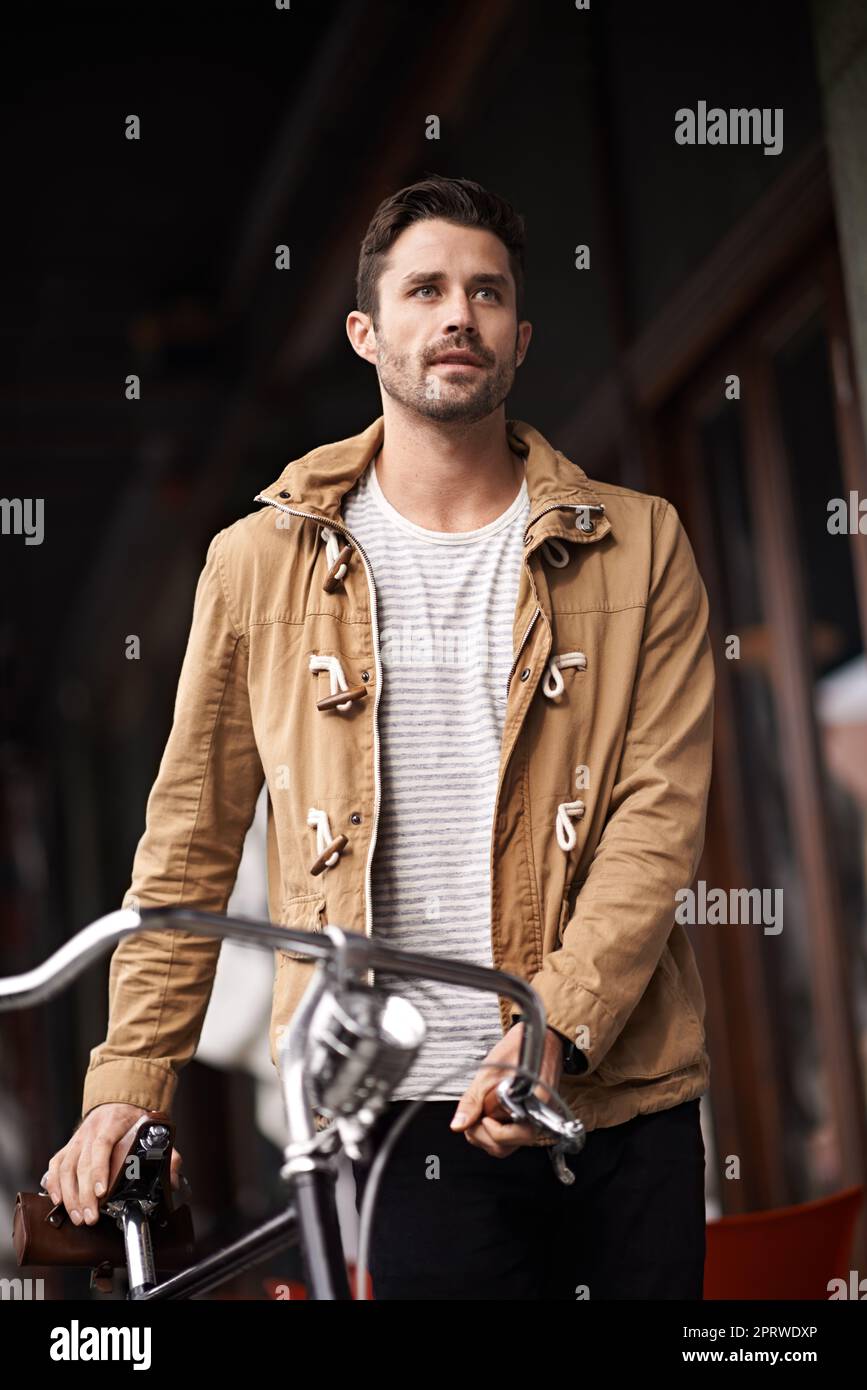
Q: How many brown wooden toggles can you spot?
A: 3